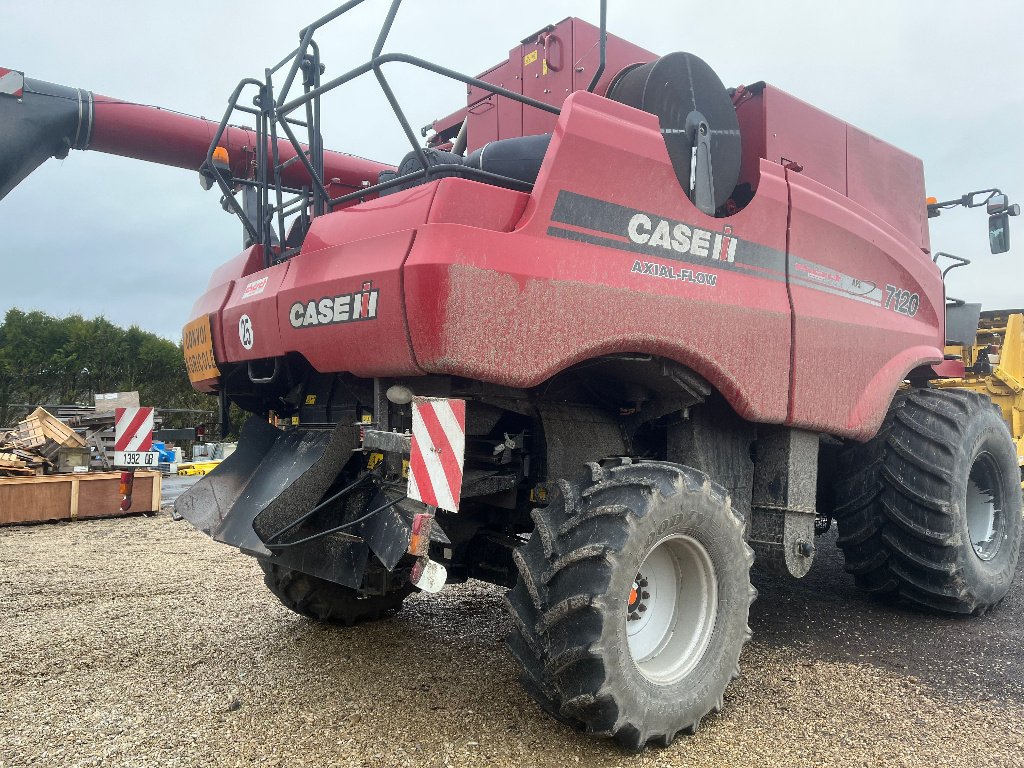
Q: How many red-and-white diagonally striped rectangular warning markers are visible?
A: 3